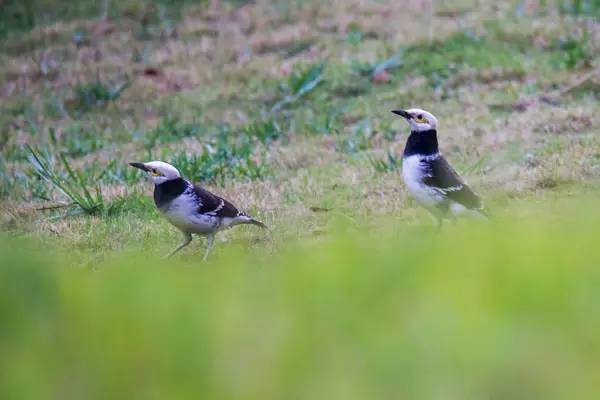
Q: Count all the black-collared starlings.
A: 2